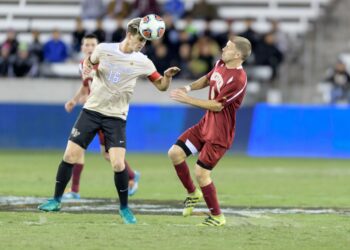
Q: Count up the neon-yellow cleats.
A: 2